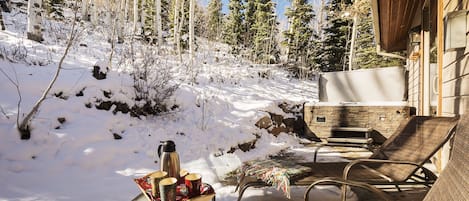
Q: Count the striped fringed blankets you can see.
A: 1